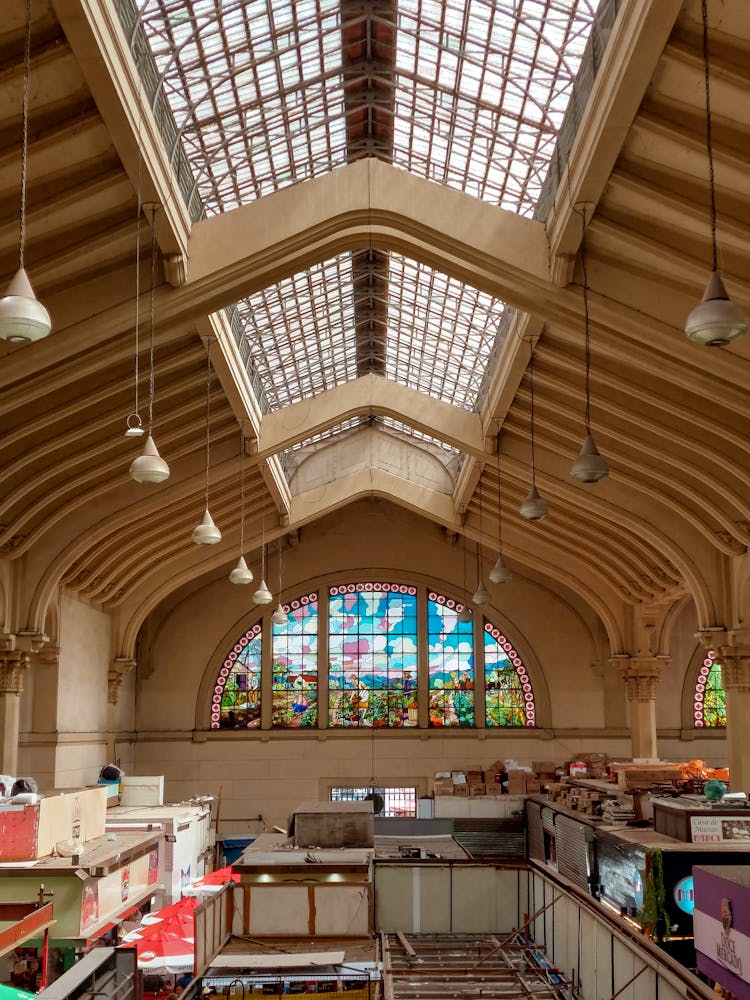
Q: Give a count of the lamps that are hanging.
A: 12